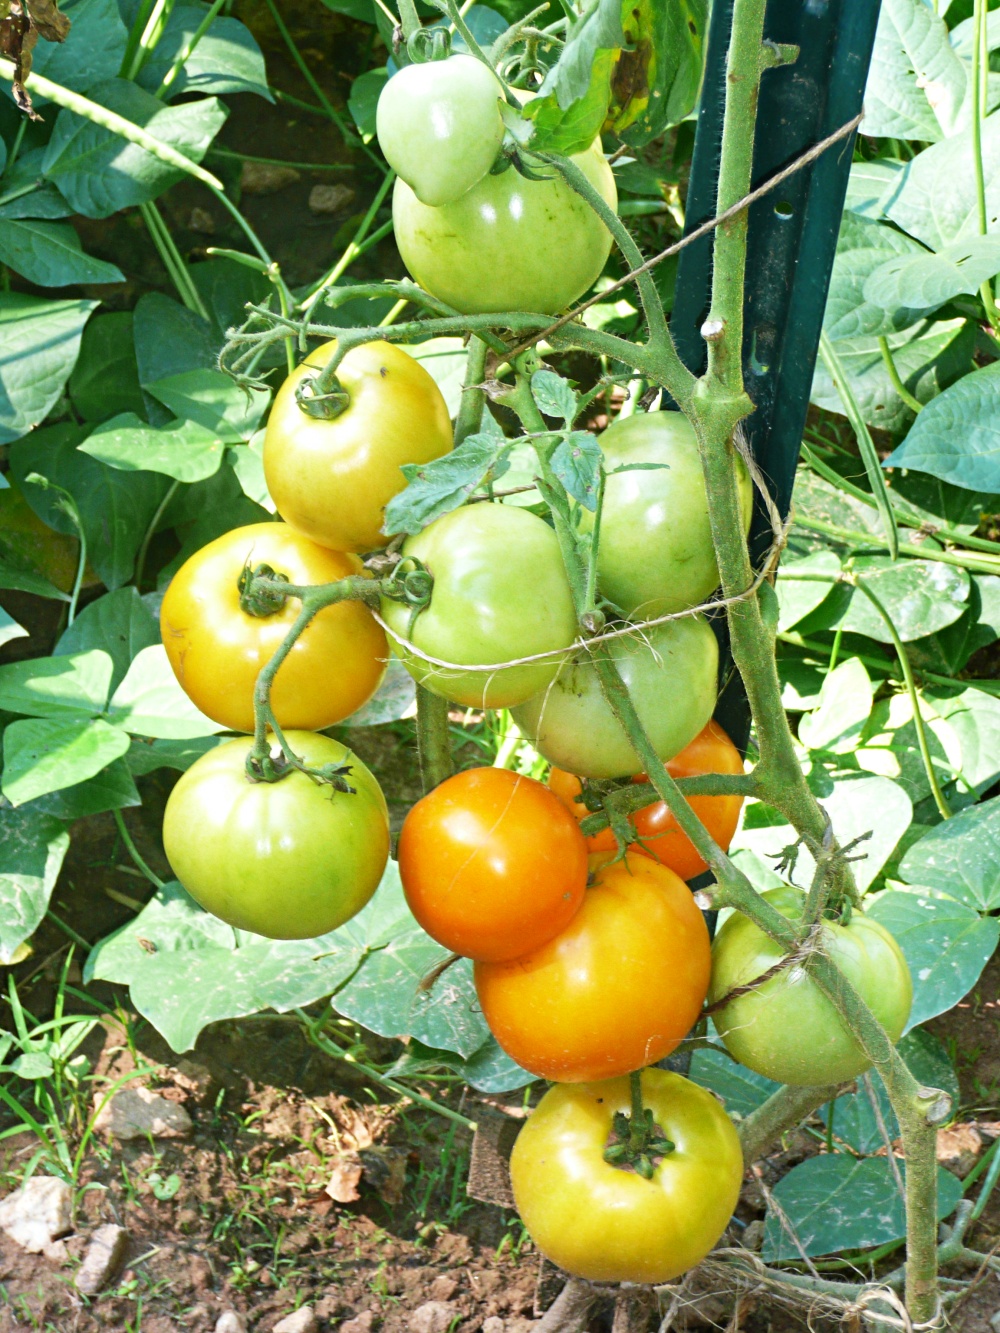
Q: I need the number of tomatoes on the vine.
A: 13